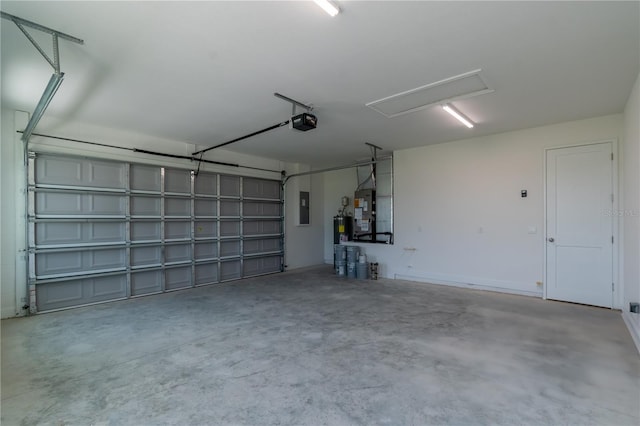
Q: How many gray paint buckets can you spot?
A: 5